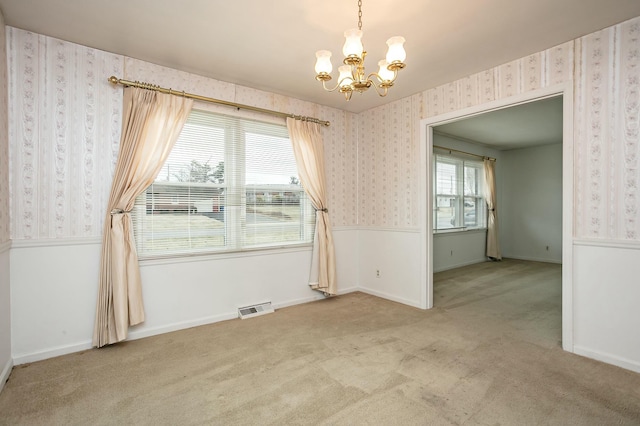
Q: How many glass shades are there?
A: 5